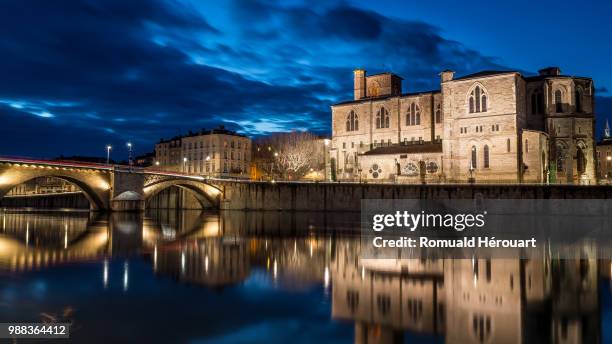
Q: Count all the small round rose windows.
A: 3